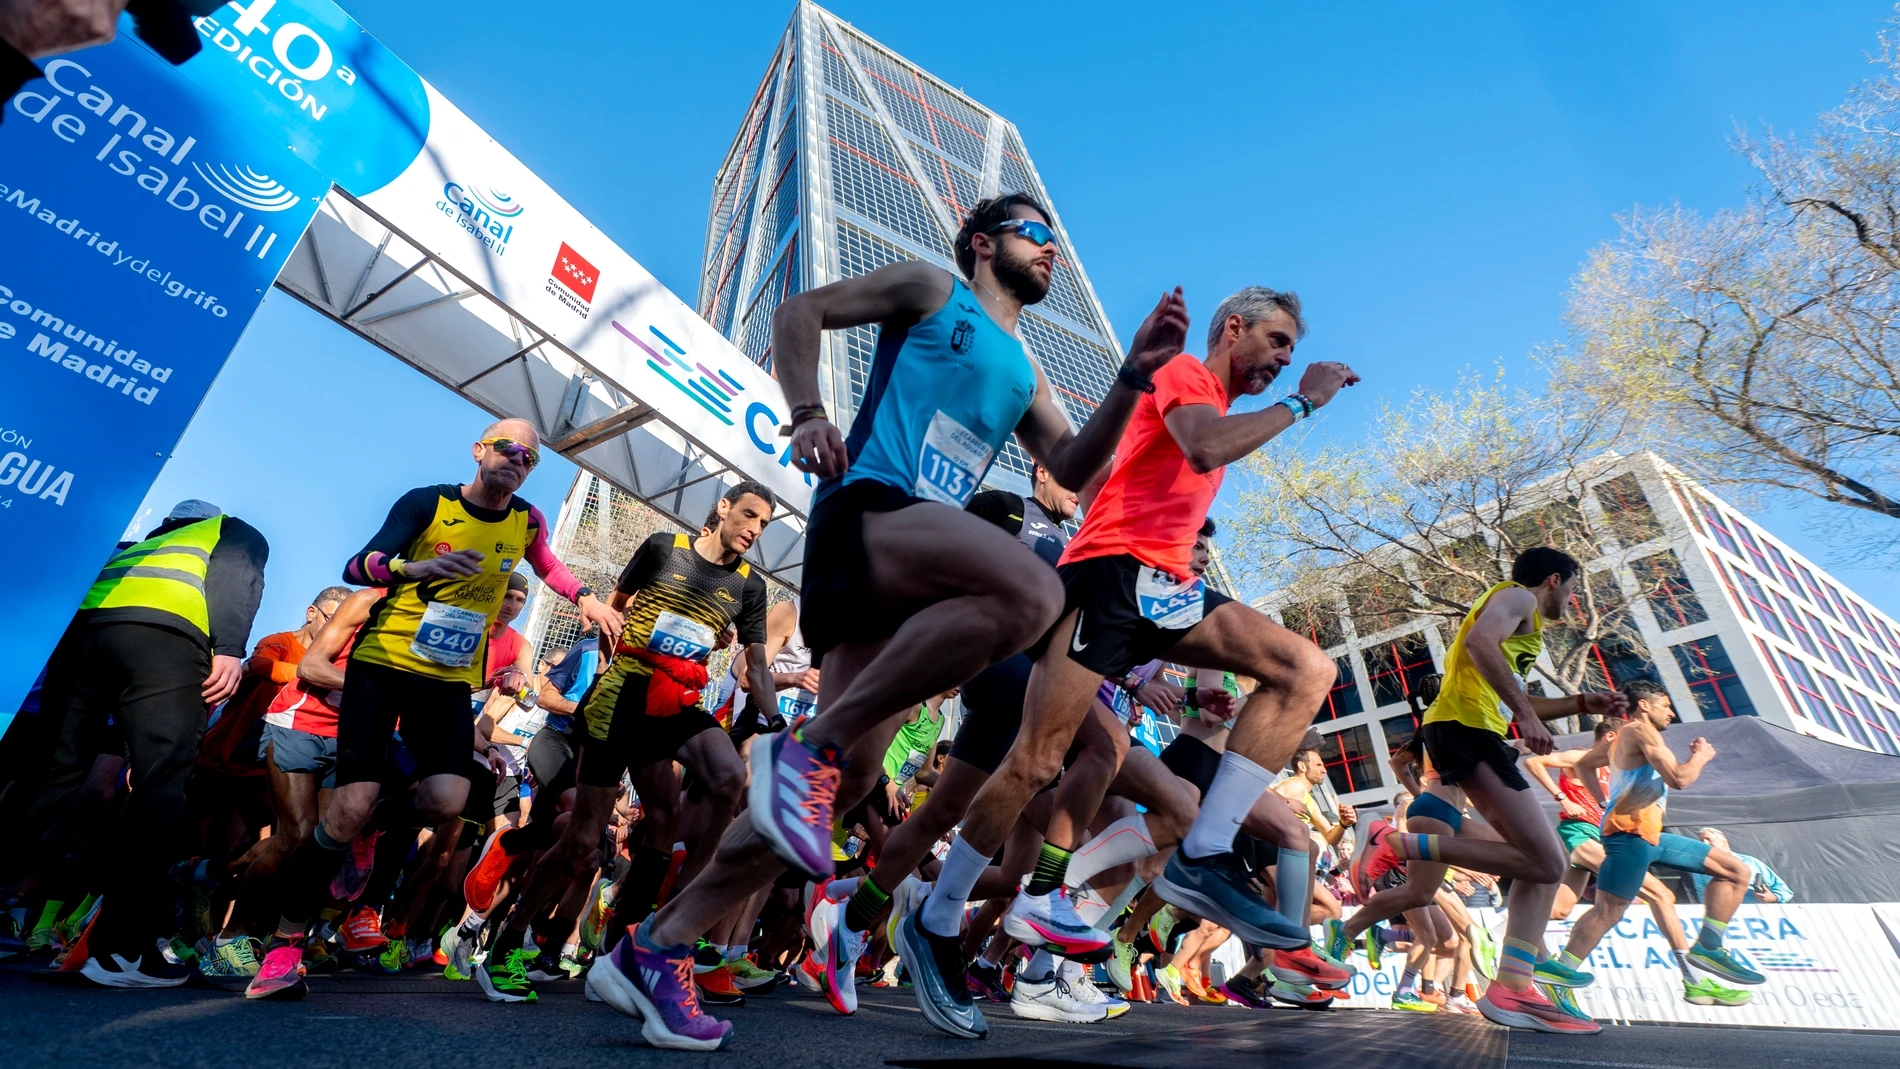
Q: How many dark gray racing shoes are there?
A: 2